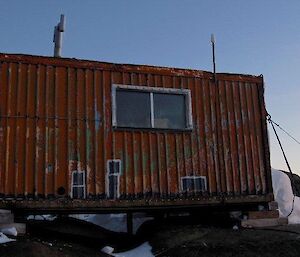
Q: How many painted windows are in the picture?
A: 3